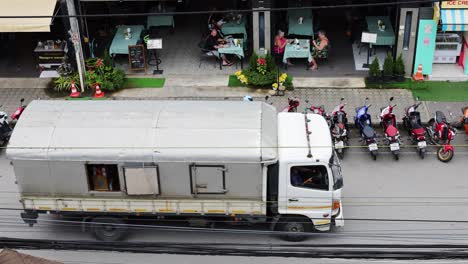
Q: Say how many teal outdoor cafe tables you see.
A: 7